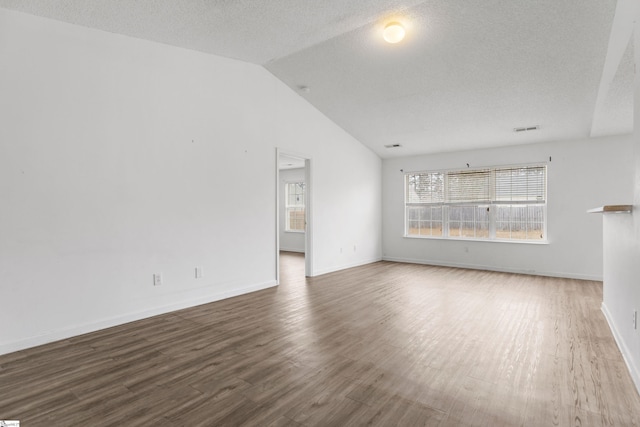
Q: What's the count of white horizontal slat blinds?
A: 3